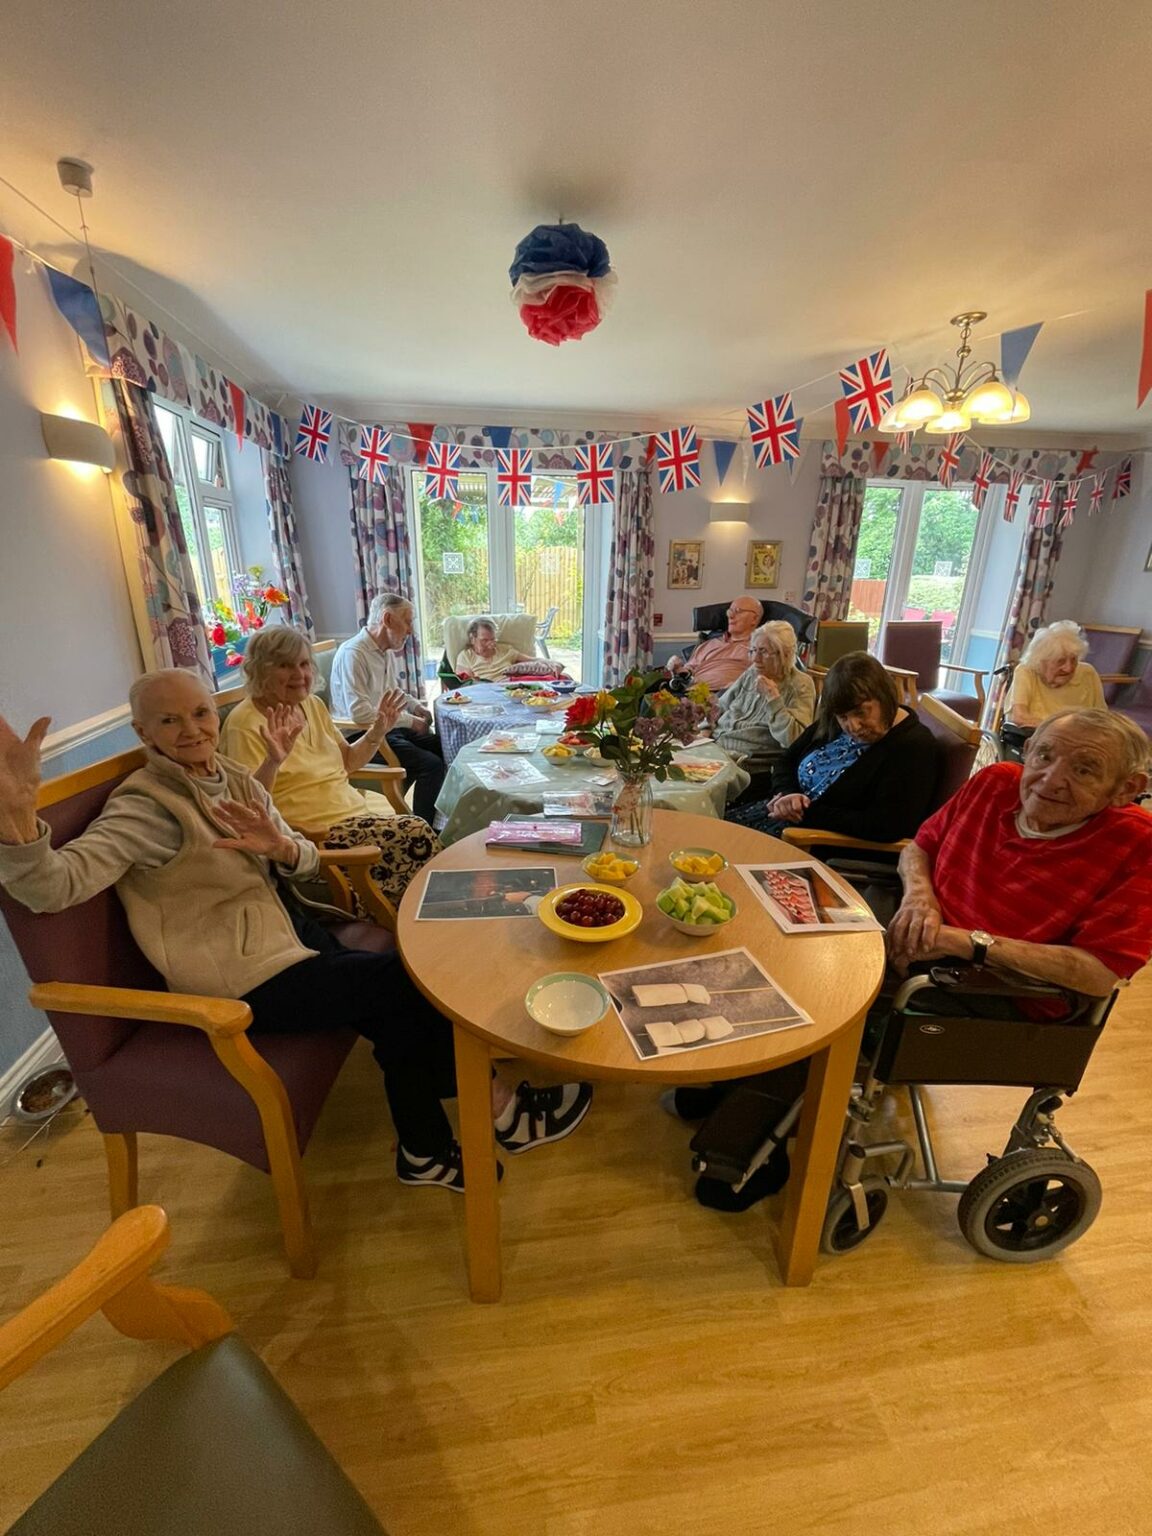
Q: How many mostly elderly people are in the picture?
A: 9